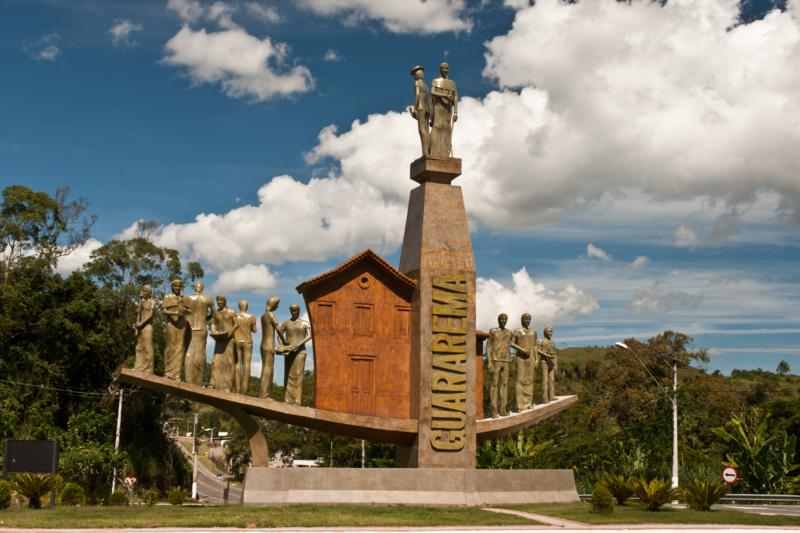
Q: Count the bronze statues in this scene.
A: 12